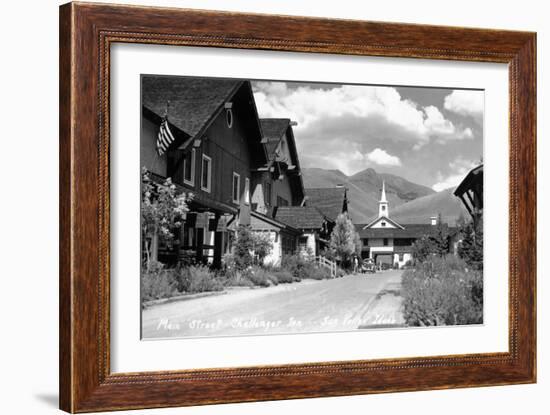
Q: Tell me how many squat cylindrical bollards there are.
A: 0